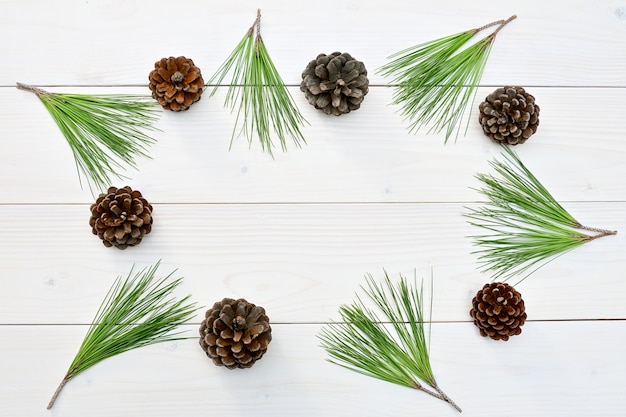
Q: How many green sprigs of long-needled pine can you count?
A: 6